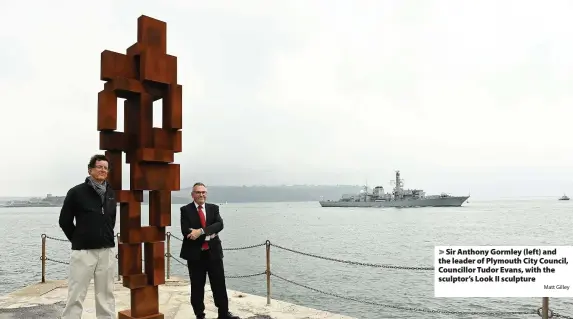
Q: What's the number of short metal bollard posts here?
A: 5